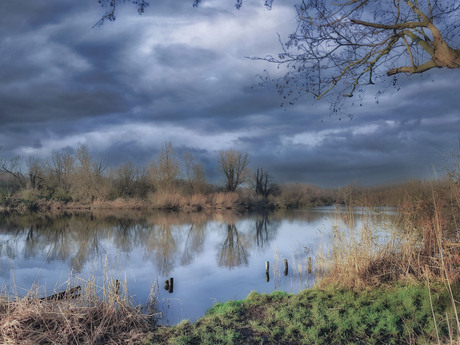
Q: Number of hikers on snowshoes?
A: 0